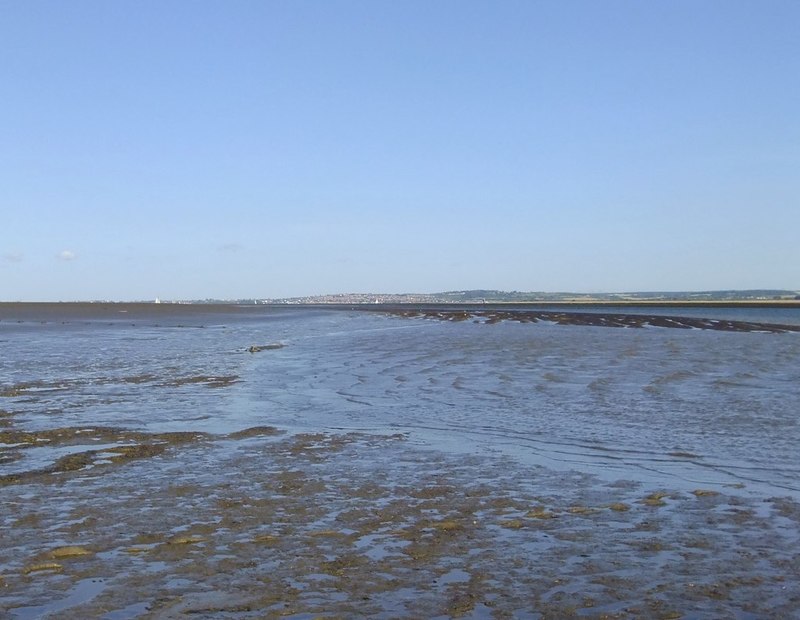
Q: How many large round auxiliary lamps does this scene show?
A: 0